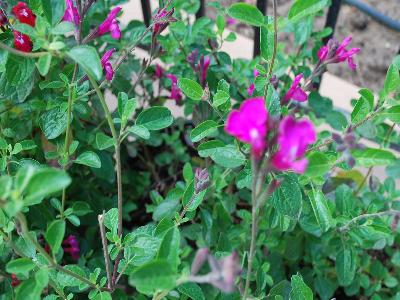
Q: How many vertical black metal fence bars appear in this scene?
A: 4